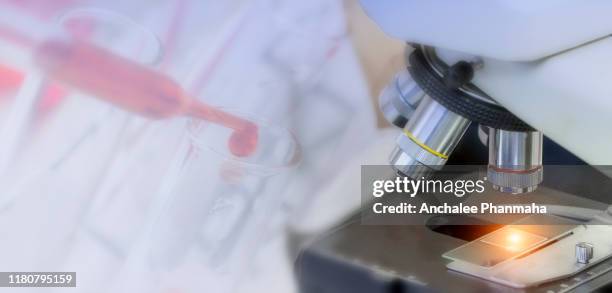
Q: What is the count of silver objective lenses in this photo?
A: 3